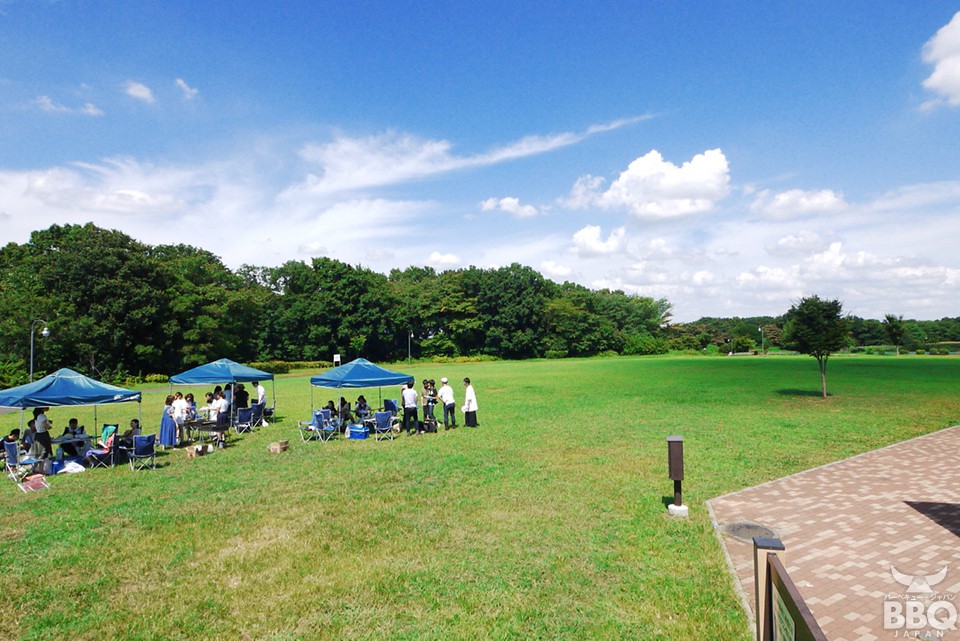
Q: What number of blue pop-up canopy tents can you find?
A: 3